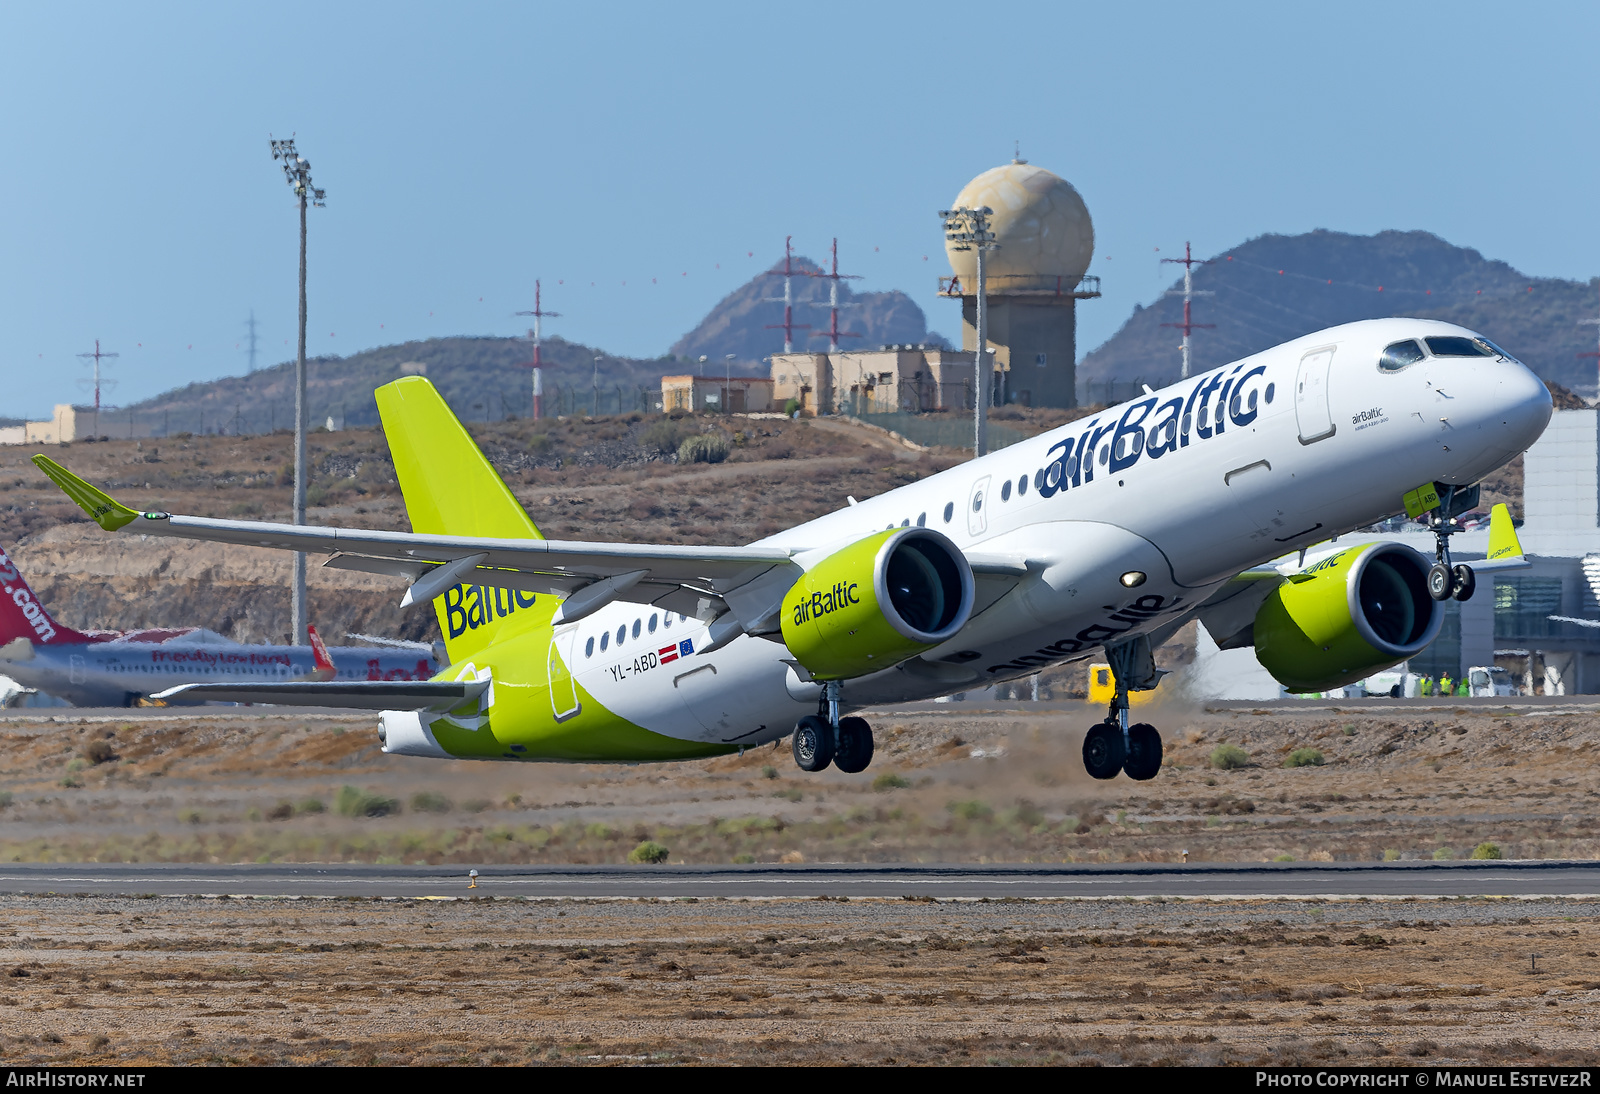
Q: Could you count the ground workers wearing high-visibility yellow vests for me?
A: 2